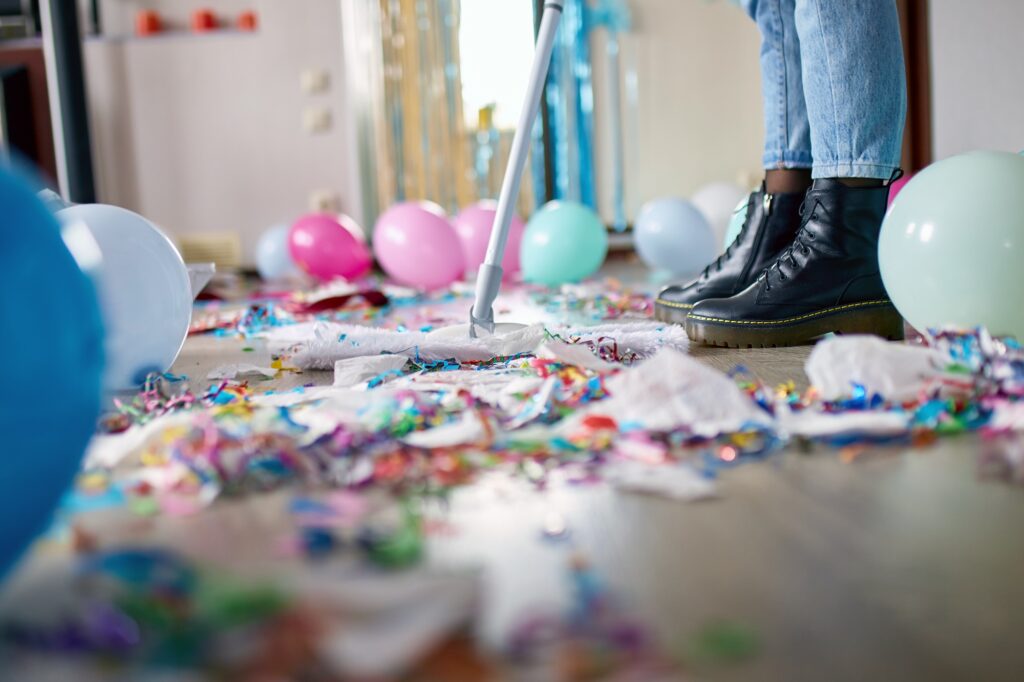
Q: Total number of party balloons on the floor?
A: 12